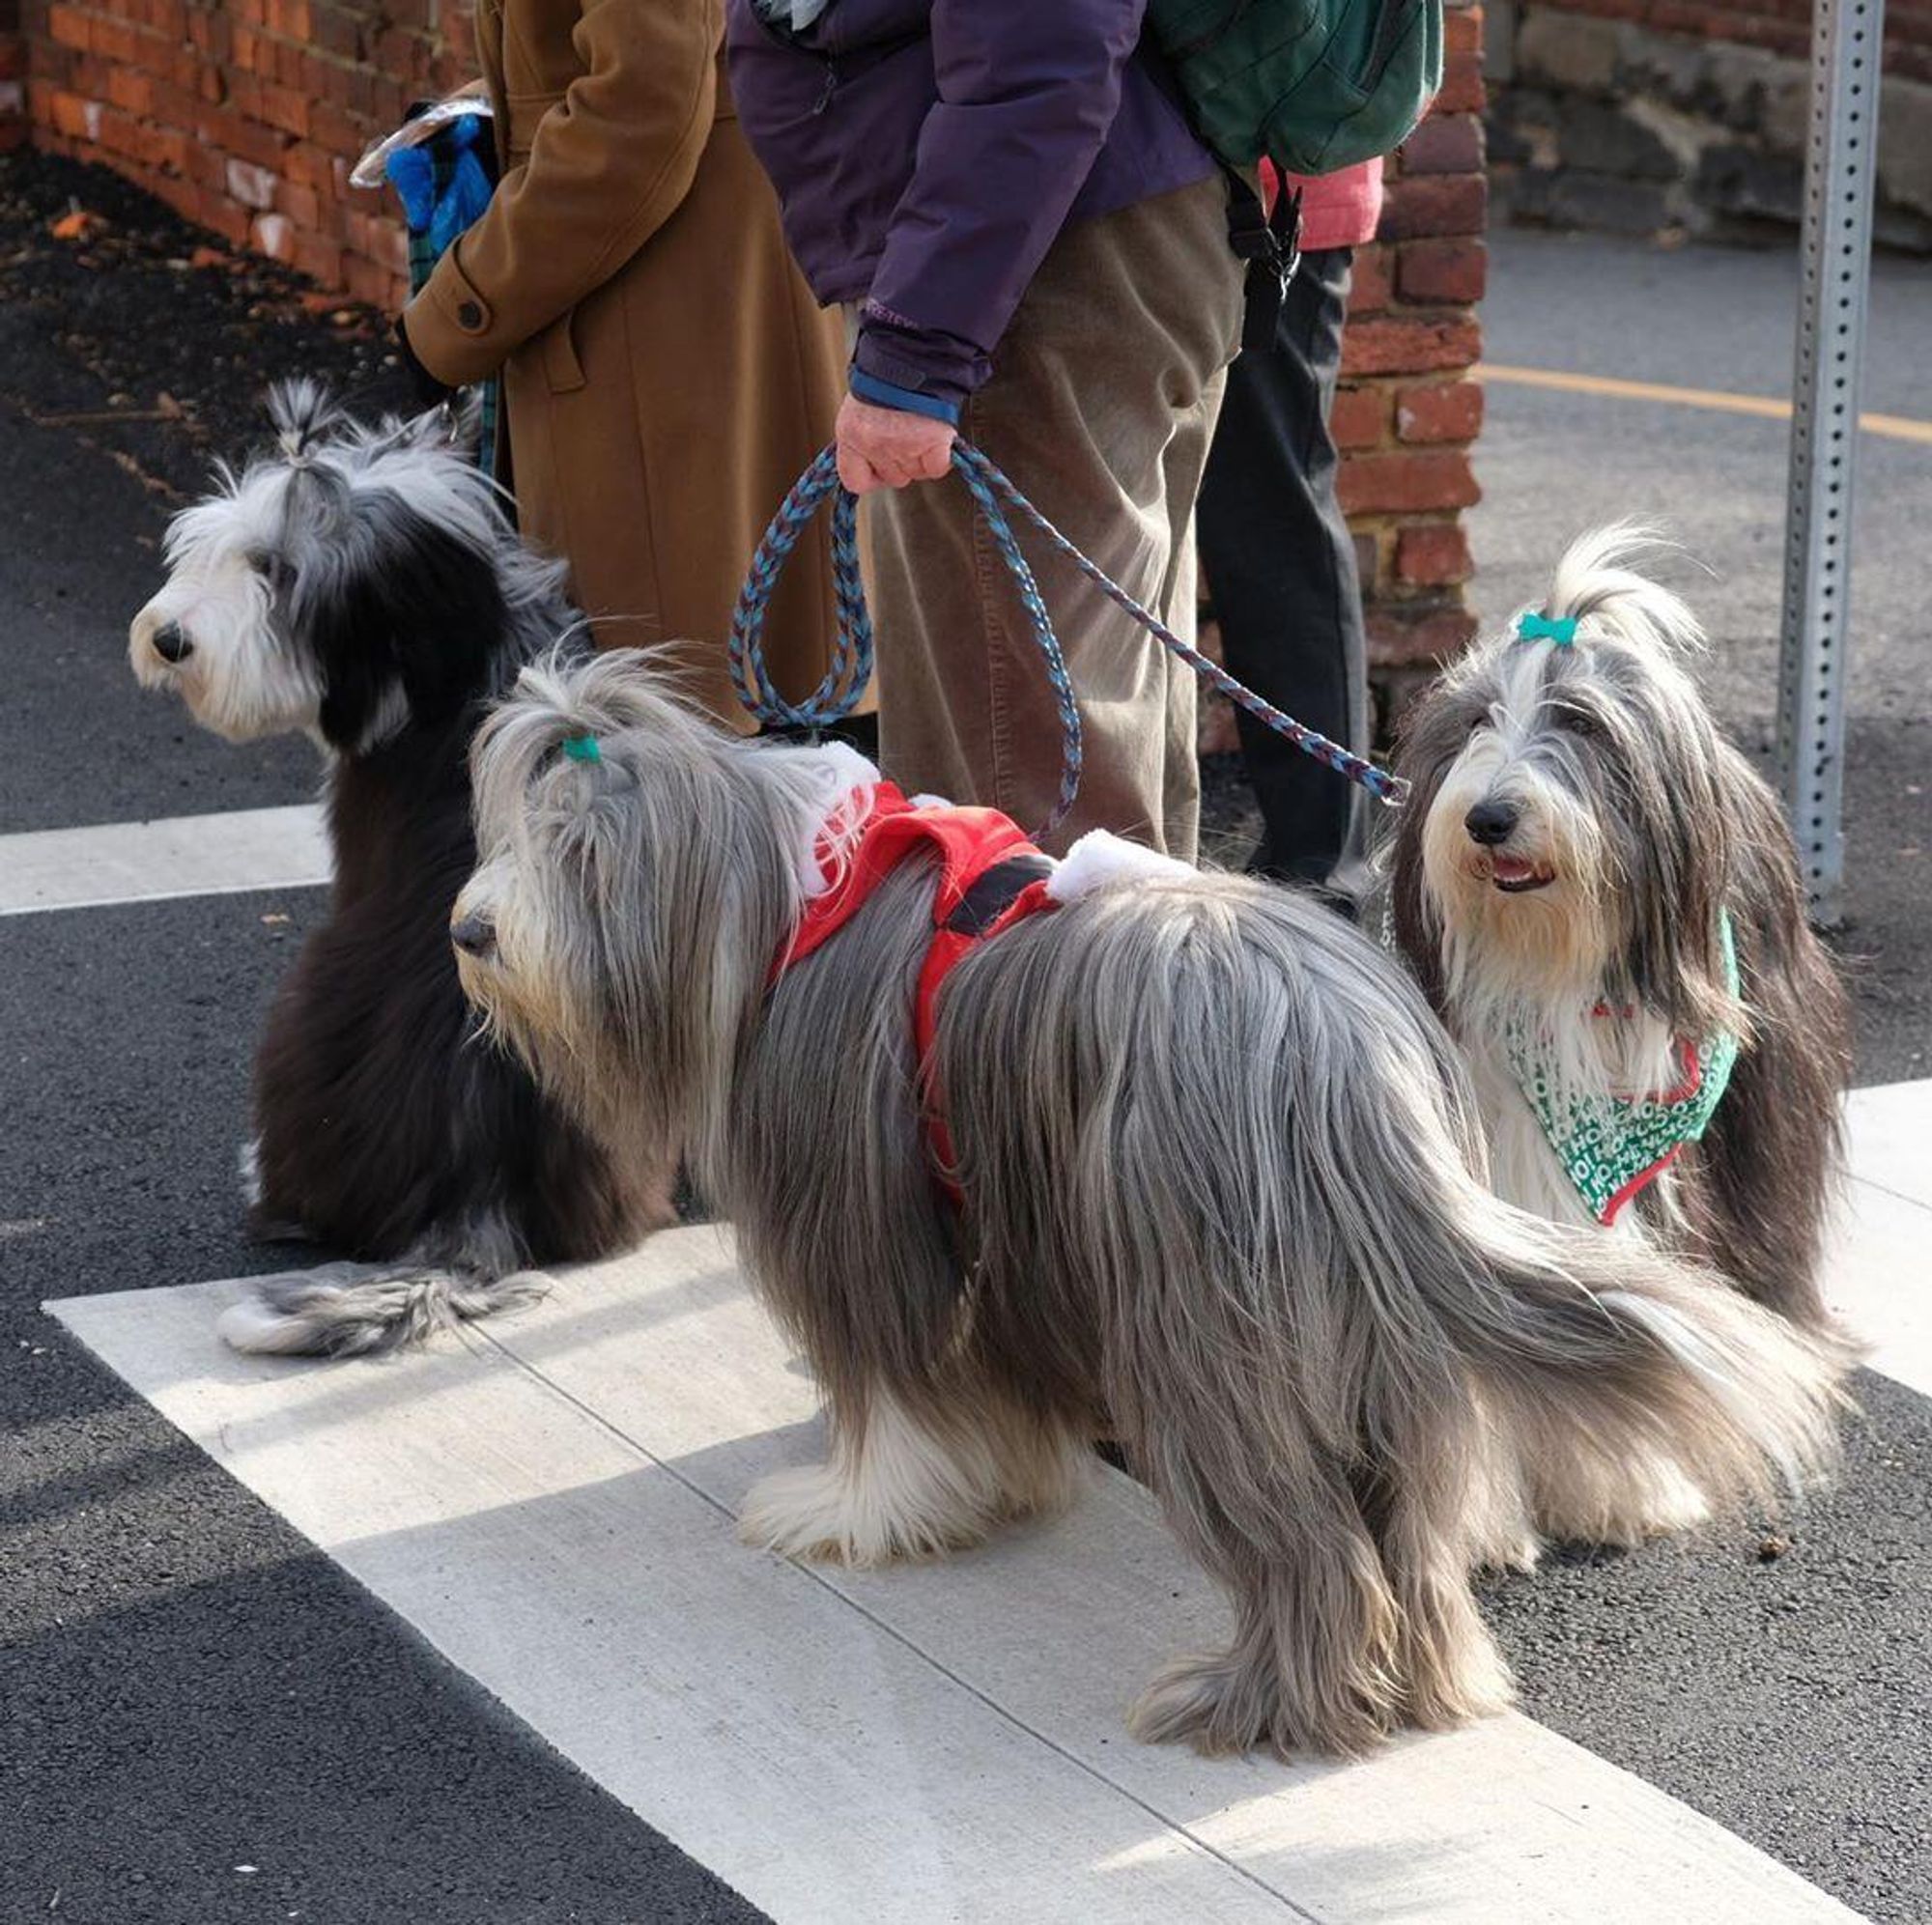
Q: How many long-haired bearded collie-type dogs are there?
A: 3